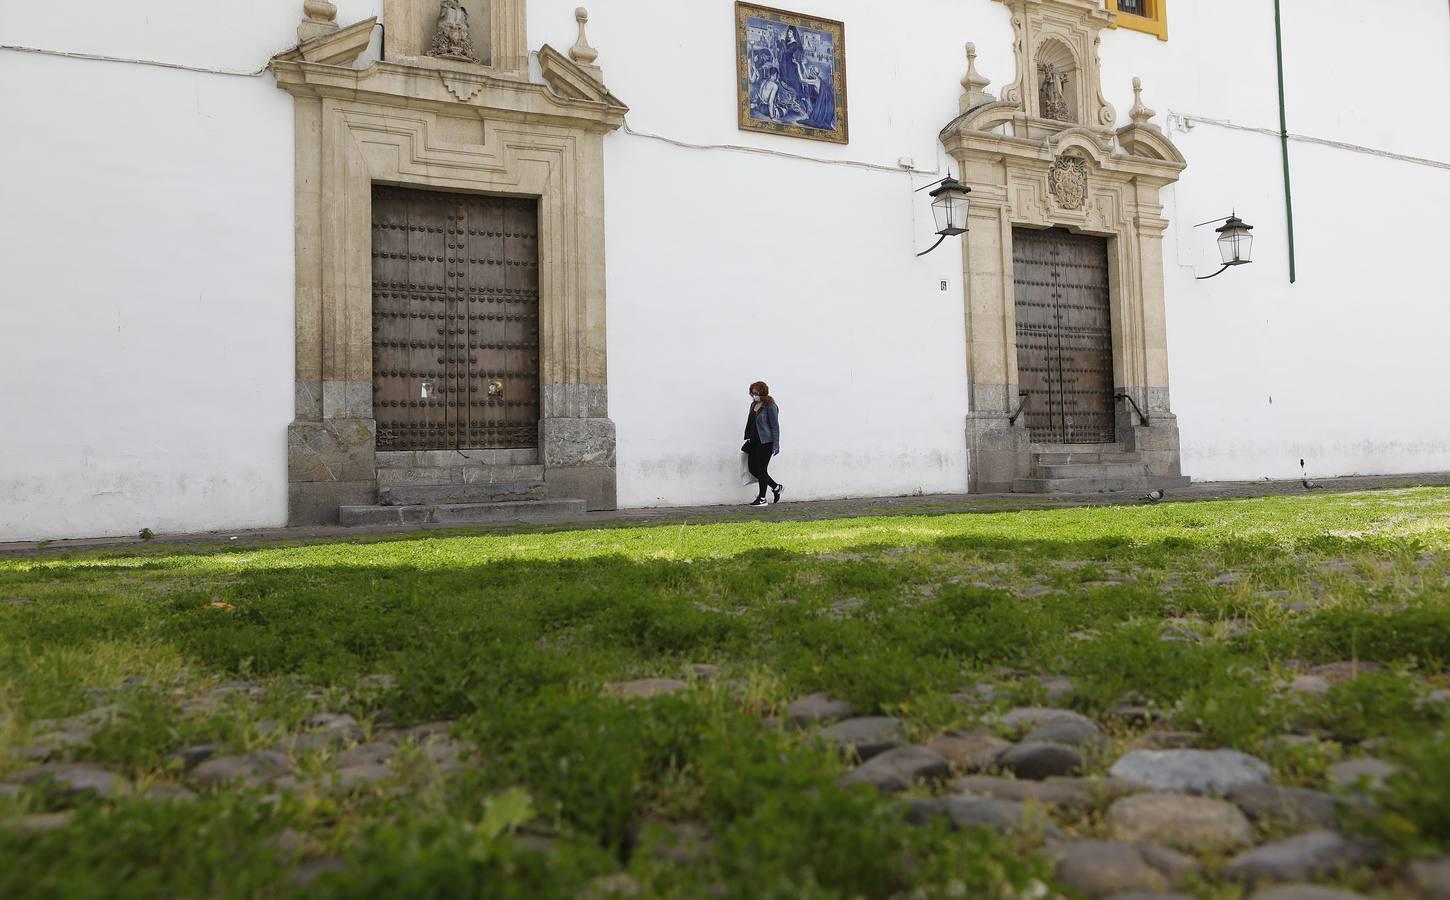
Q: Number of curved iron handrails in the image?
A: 2